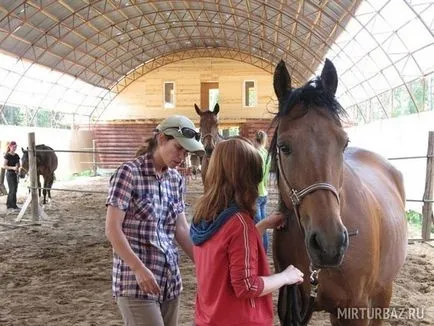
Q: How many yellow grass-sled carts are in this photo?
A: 0